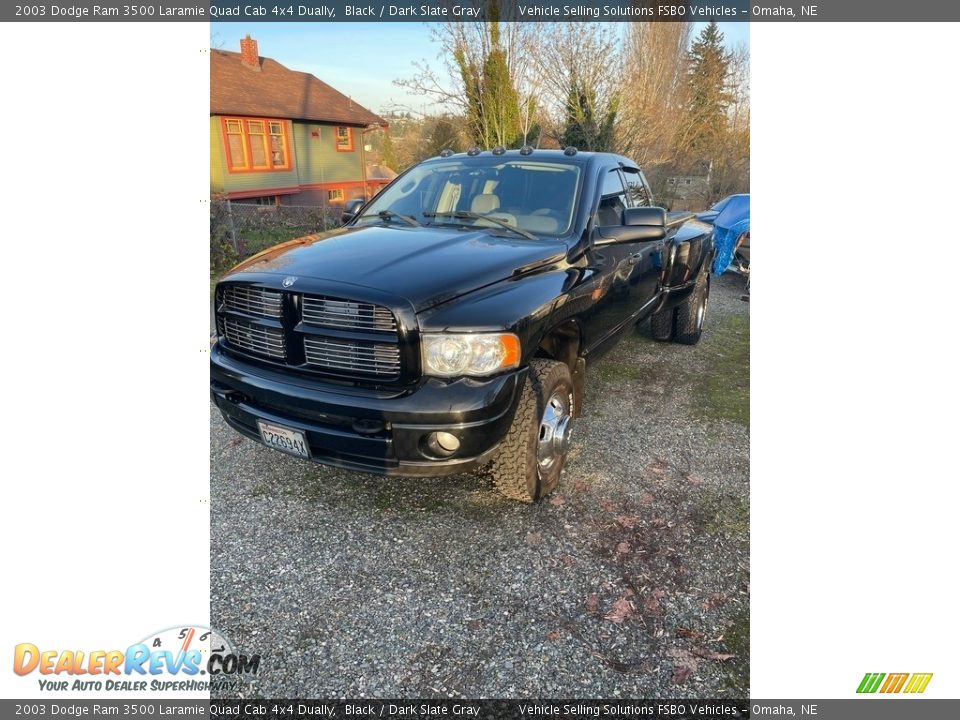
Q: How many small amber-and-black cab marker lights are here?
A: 5